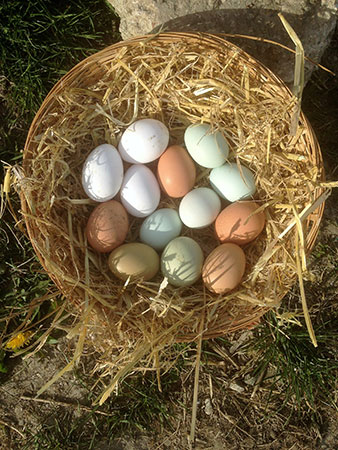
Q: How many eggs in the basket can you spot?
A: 13